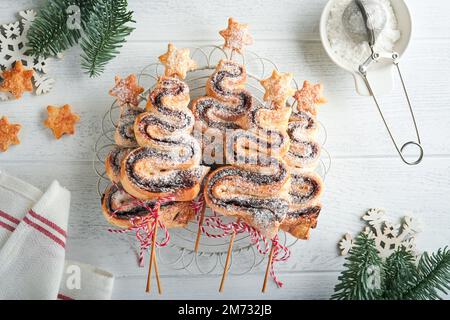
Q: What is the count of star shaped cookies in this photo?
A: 8